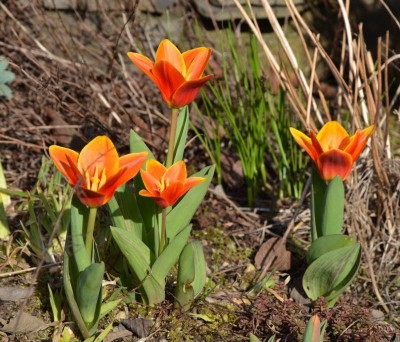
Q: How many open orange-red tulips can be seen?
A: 4